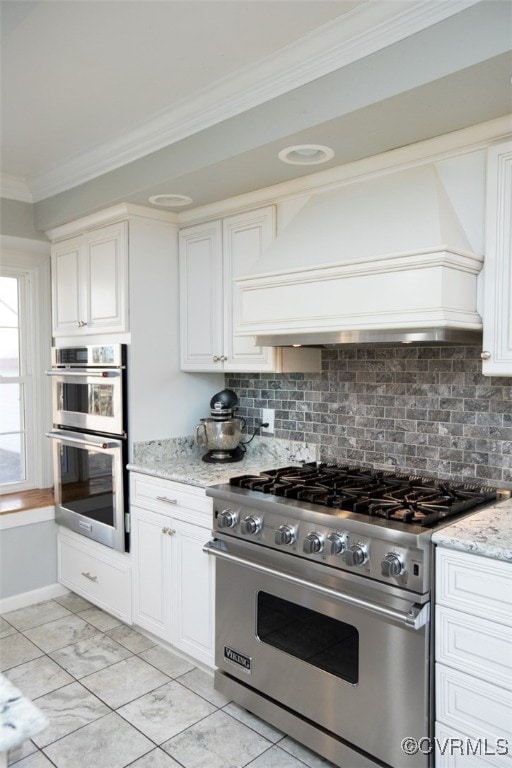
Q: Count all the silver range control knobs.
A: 7